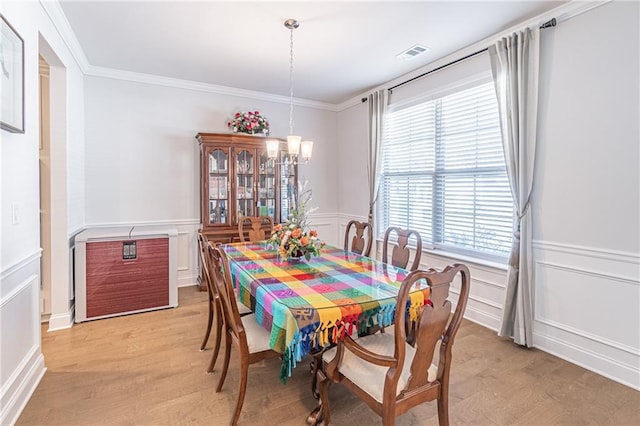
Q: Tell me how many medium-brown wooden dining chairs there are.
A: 6